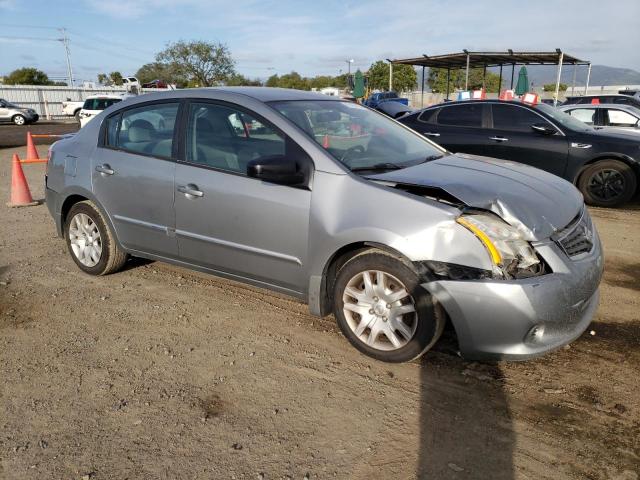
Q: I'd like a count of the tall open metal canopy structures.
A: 1